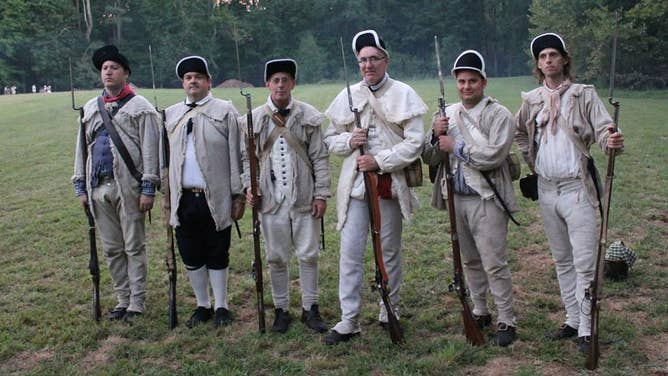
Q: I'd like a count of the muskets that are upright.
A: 6